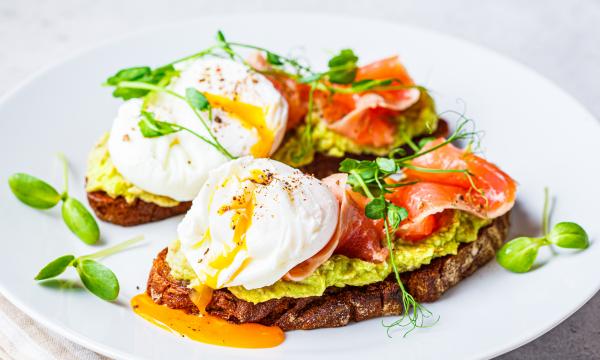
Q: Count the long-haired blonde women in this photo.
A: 0